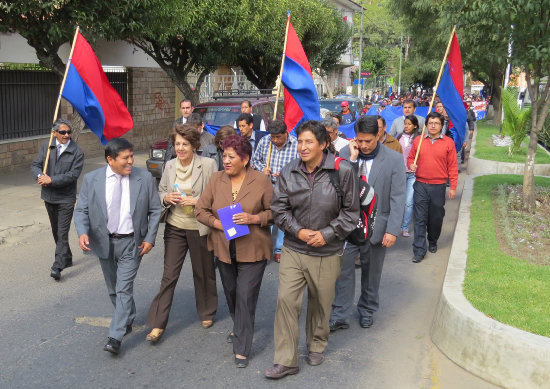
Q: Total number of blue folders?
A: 1